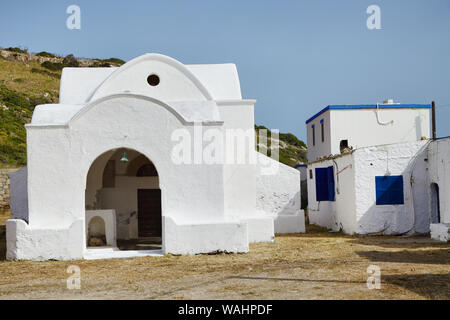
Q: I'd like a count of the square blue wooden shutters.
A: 2